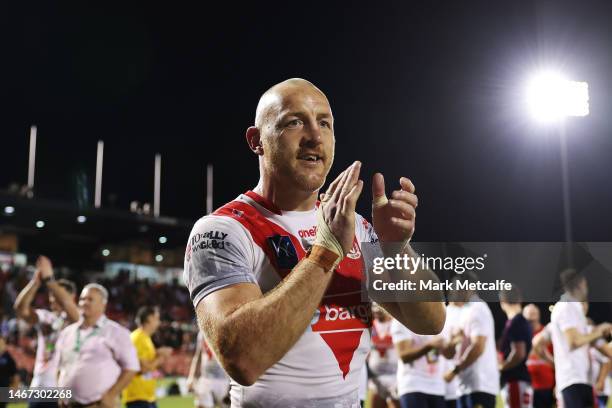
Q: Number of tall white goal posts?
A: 4